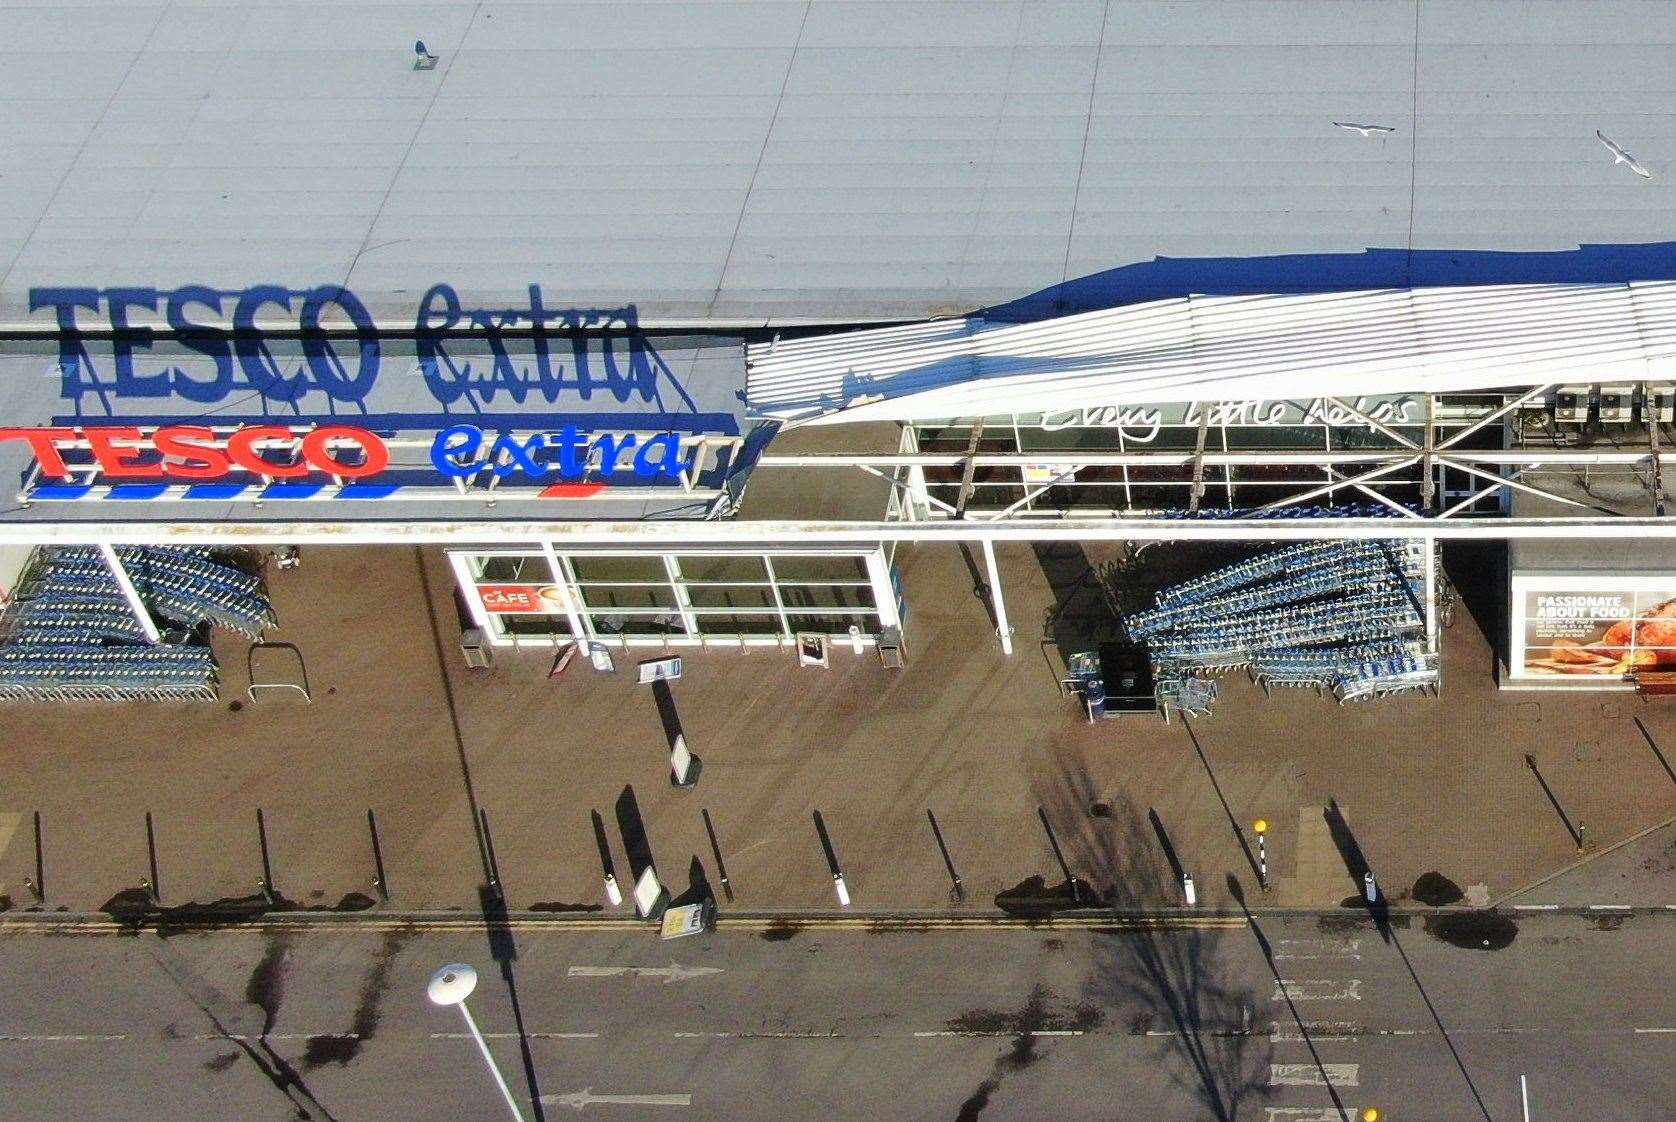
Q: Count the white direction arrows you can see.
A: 2